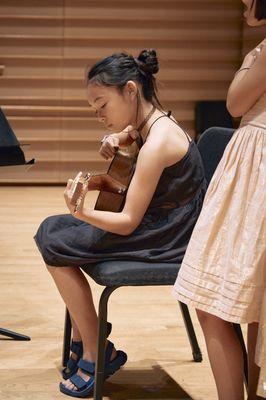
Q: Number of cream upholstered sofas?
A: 0